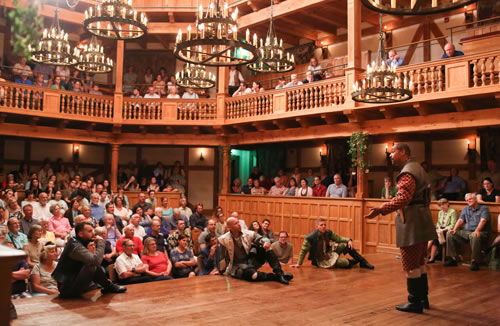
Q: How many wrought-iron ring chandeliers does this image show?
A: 8